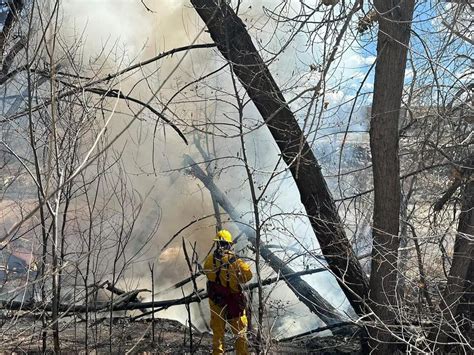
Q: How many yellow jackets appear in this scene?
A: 1